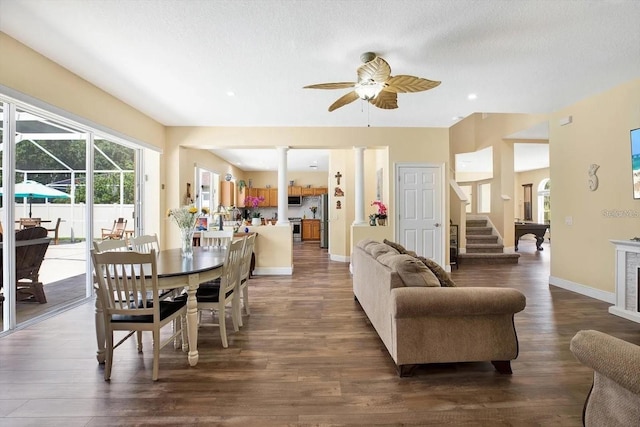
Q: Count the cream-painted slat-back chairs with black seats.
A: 6